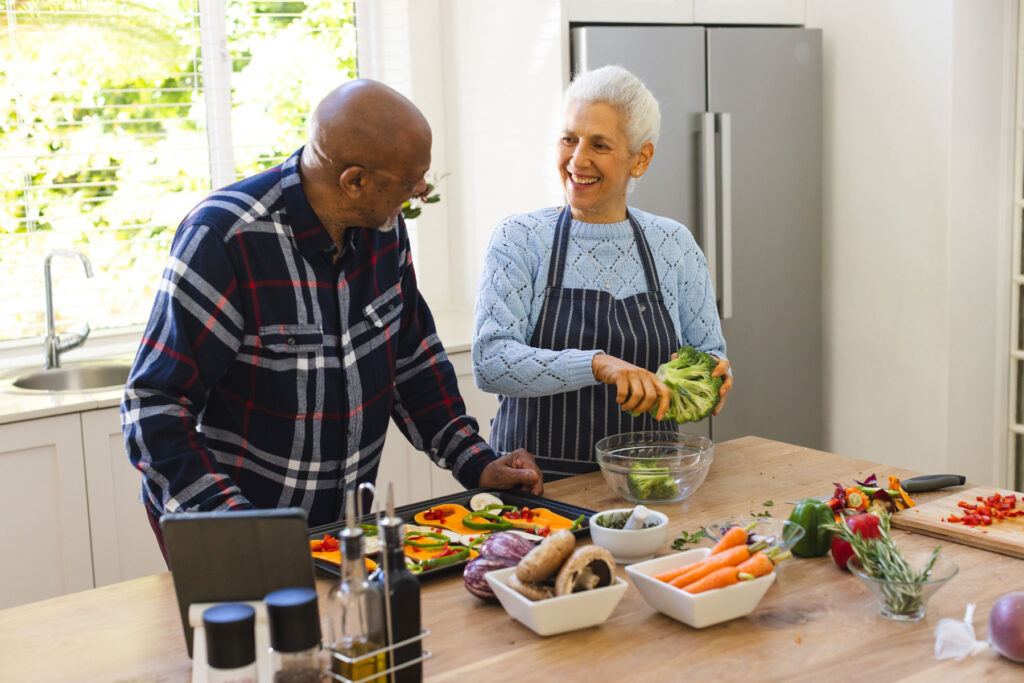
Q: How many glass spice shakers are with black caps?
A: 2